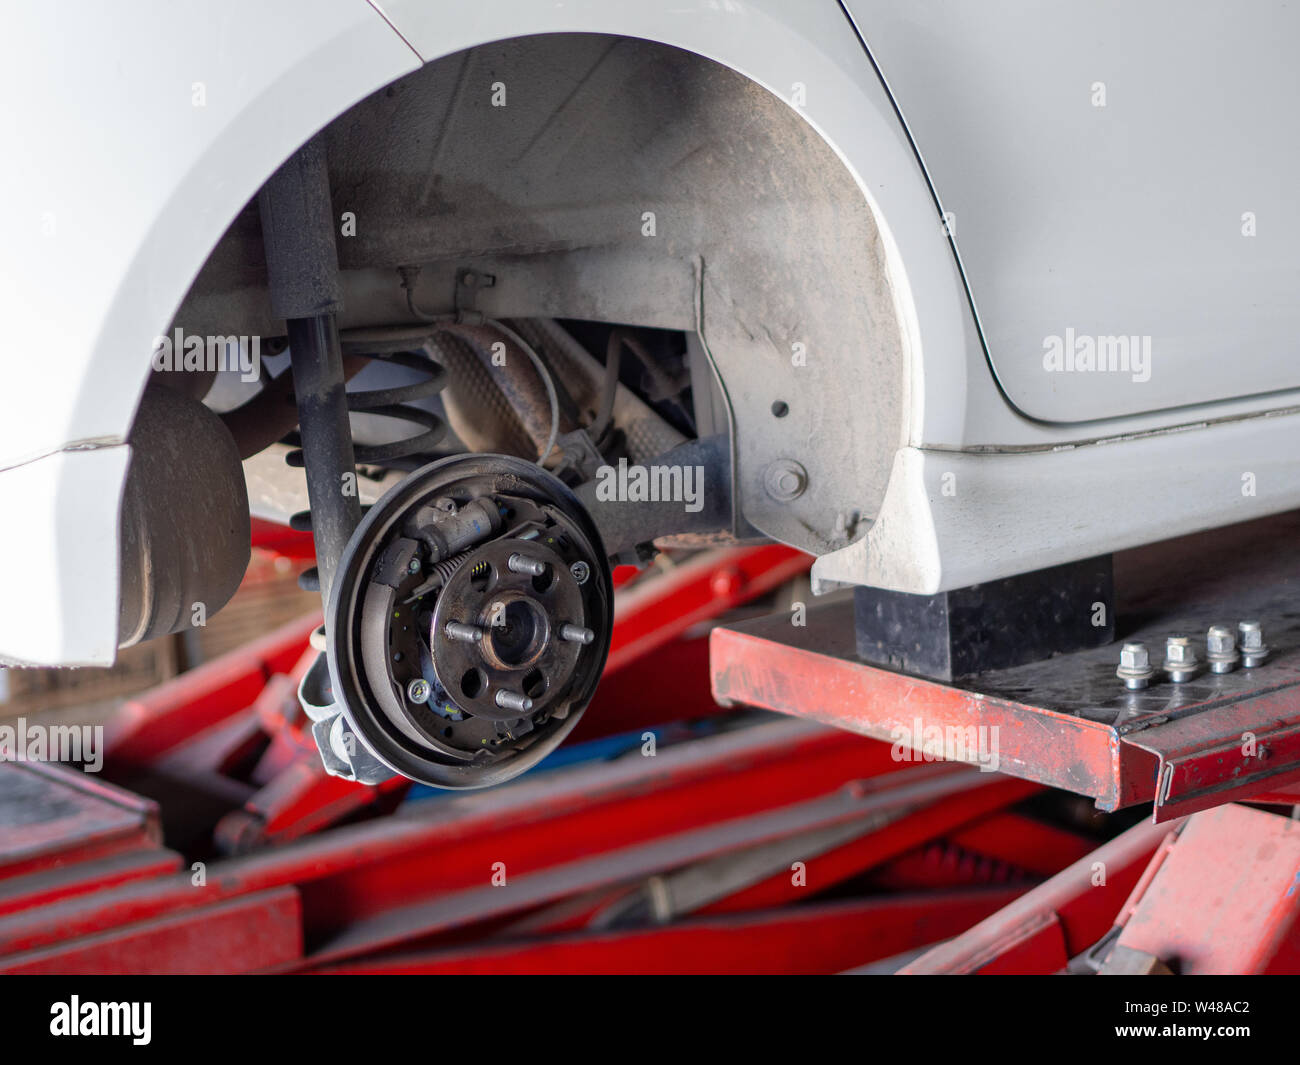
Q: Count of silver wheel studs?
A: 4